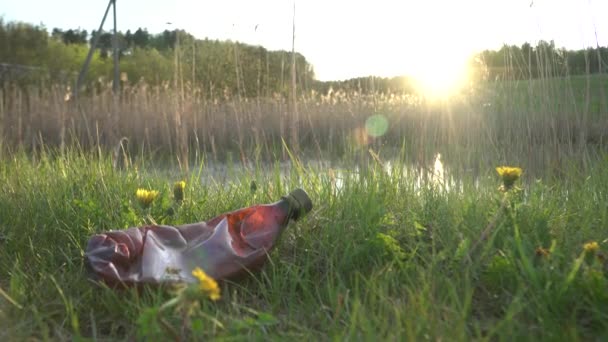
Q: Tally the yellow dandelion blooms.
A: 5